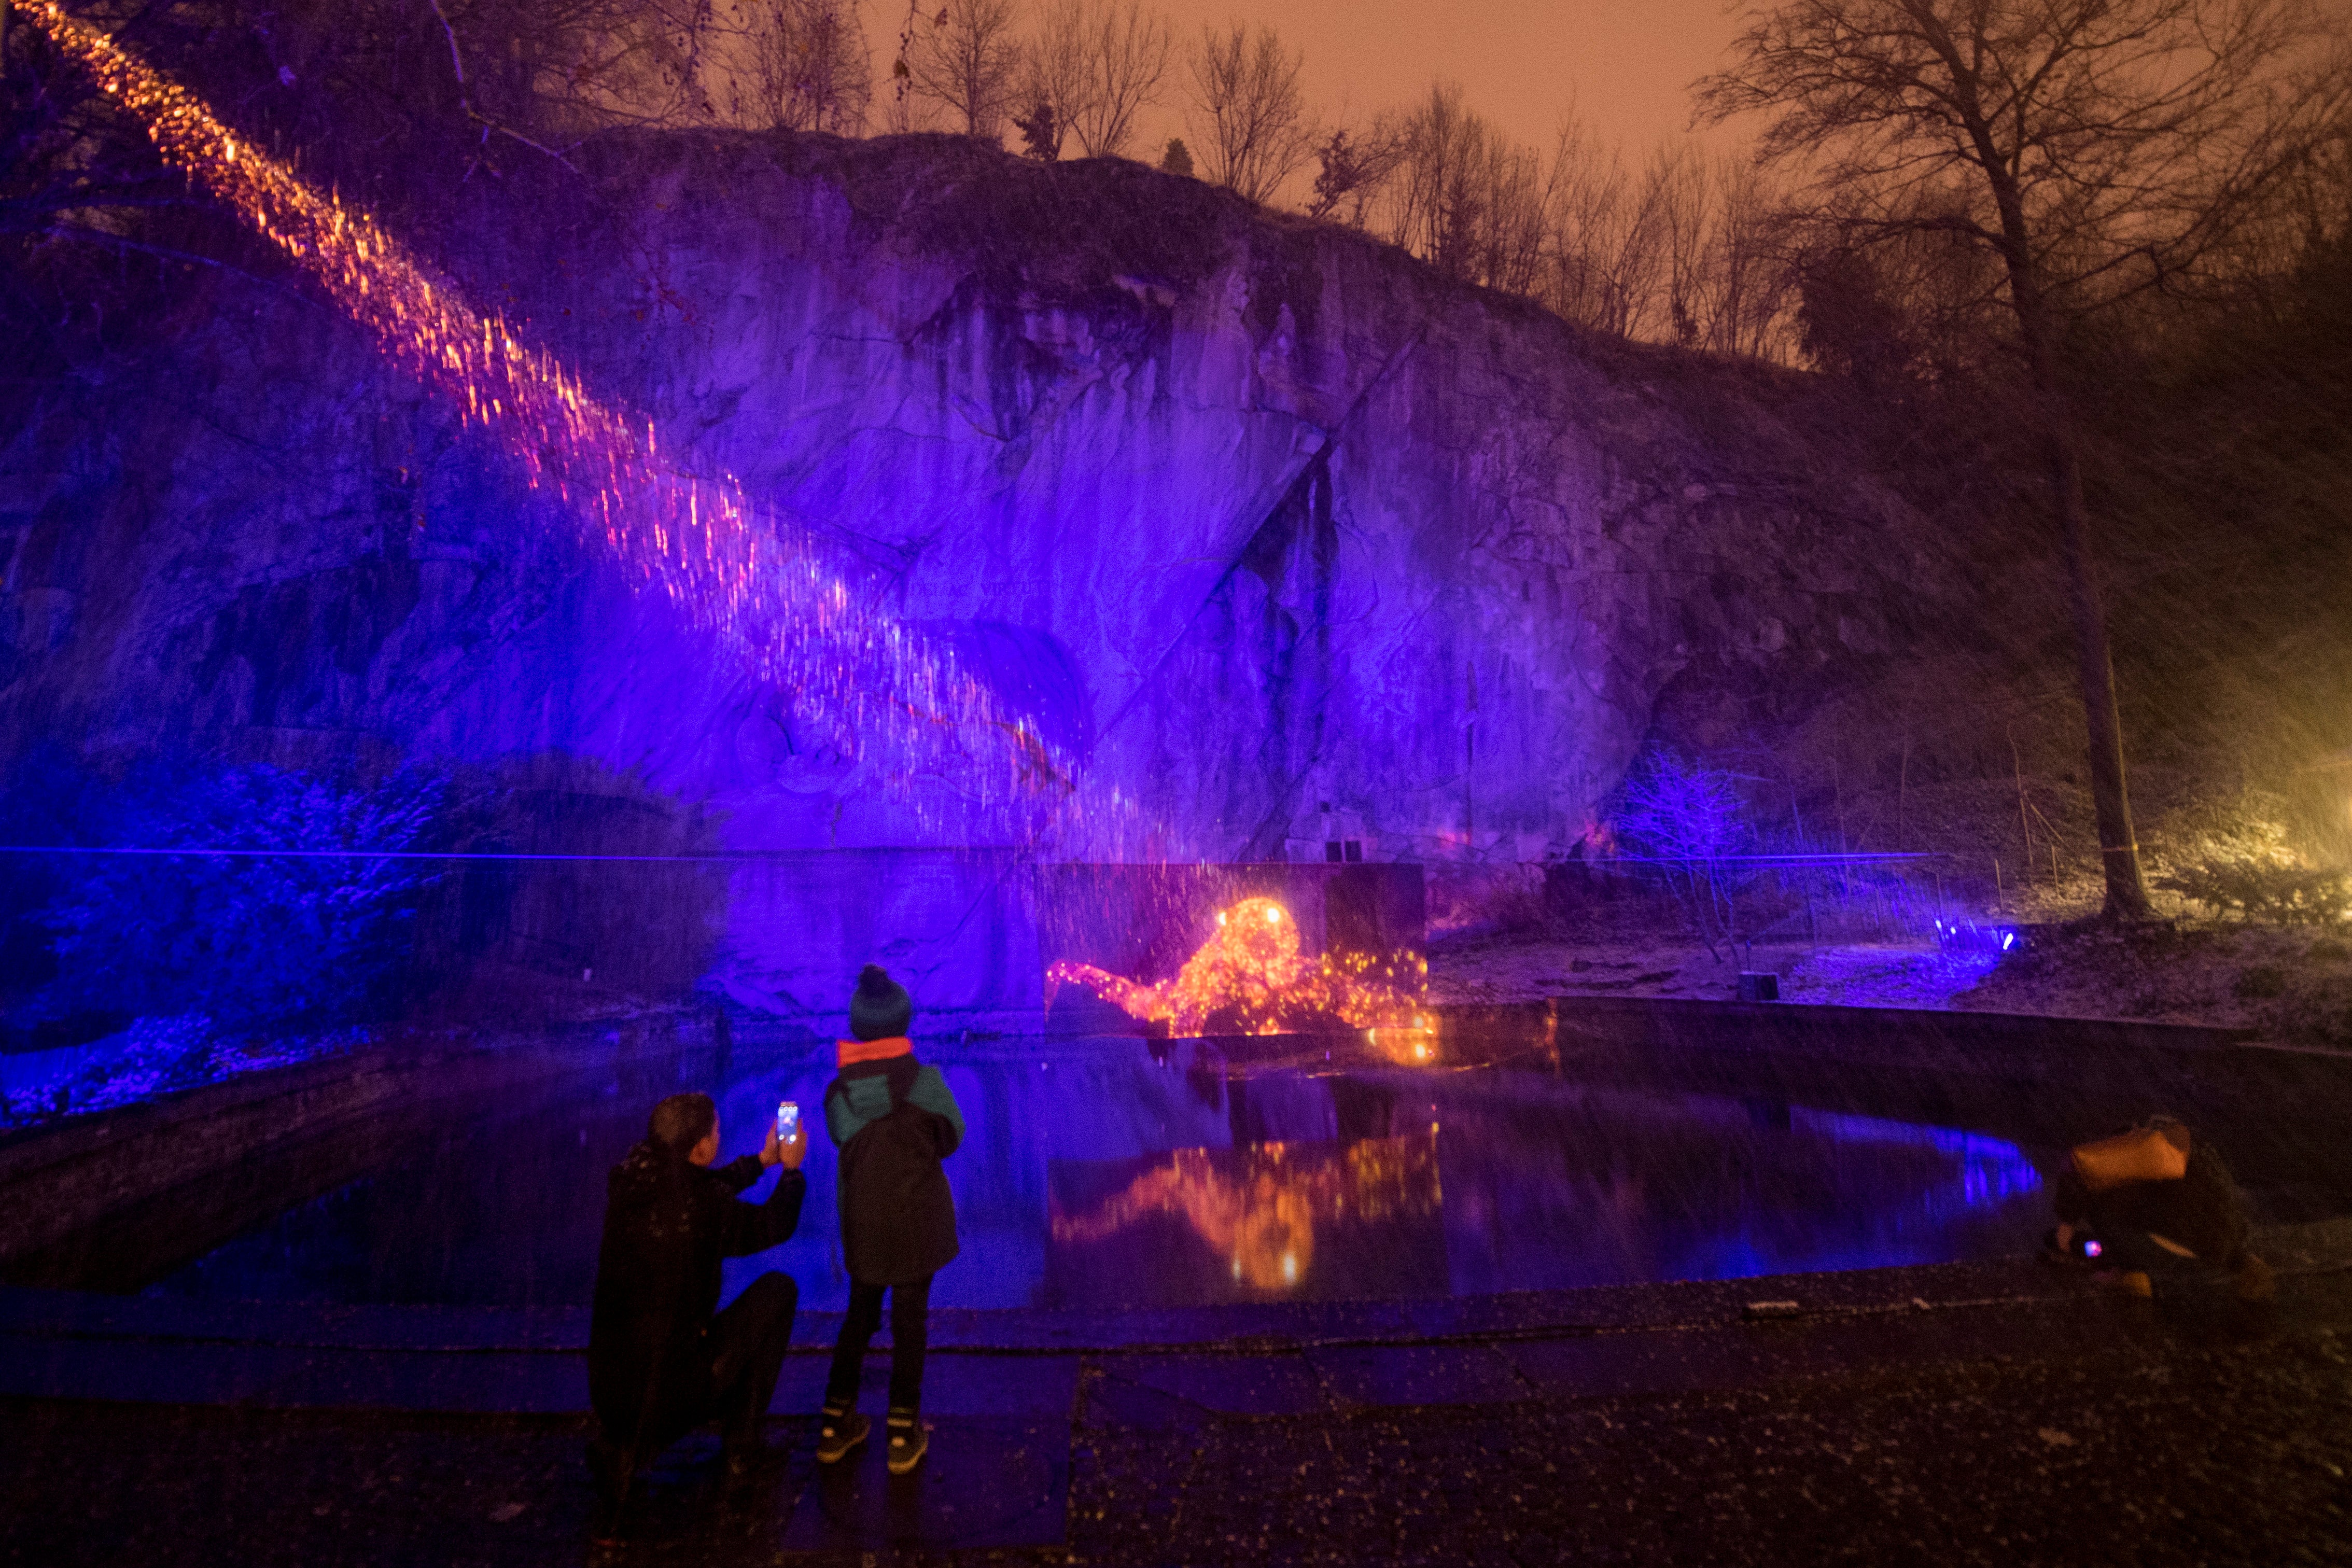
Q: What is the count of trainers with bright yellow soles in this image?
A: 2